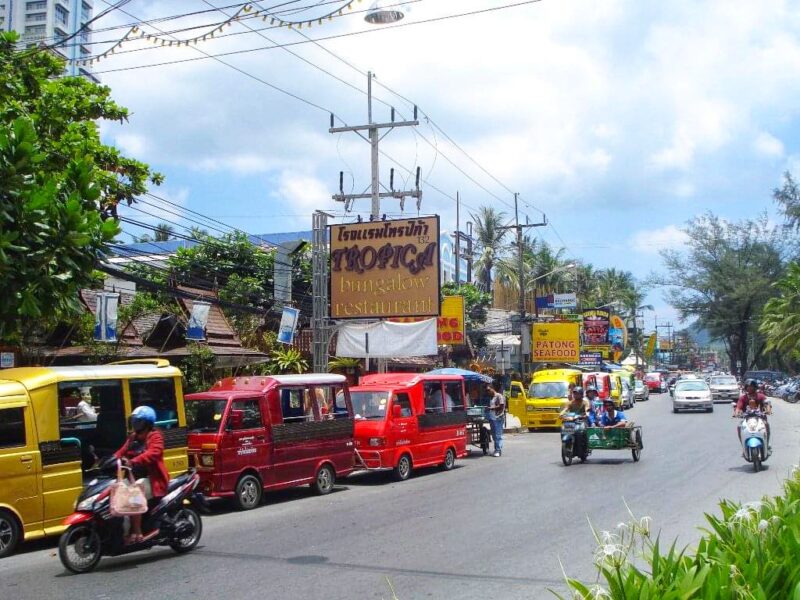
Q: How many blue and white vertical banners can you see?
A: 3